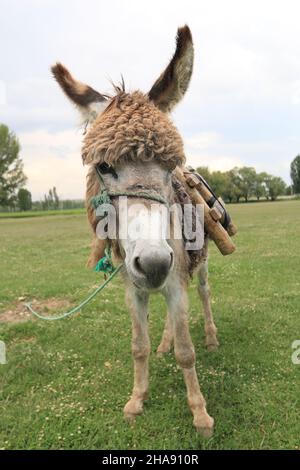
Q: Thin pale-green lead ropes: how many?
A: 1